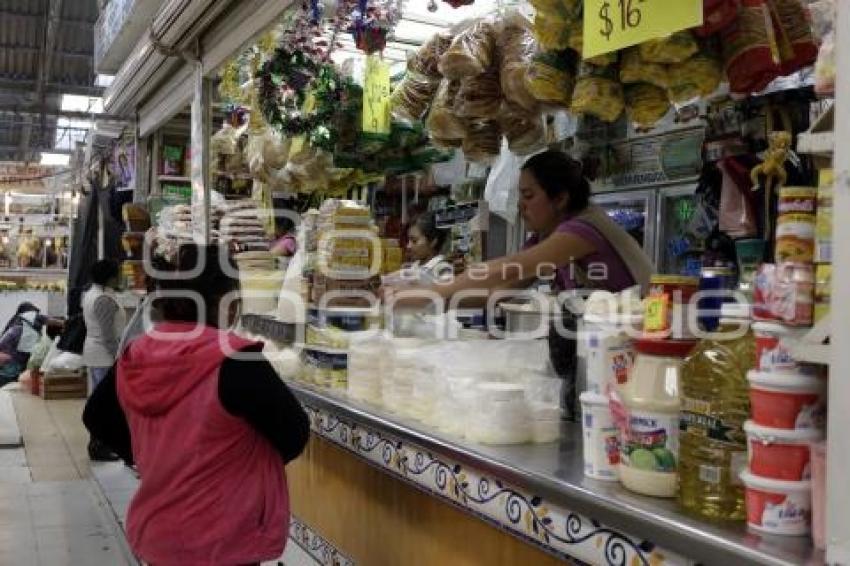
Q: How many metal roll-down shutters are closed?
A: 0